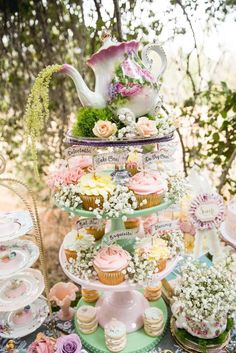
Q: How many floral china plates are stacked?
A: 4